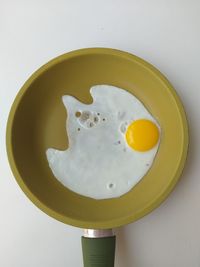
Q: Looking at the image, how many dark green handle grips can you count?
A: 1